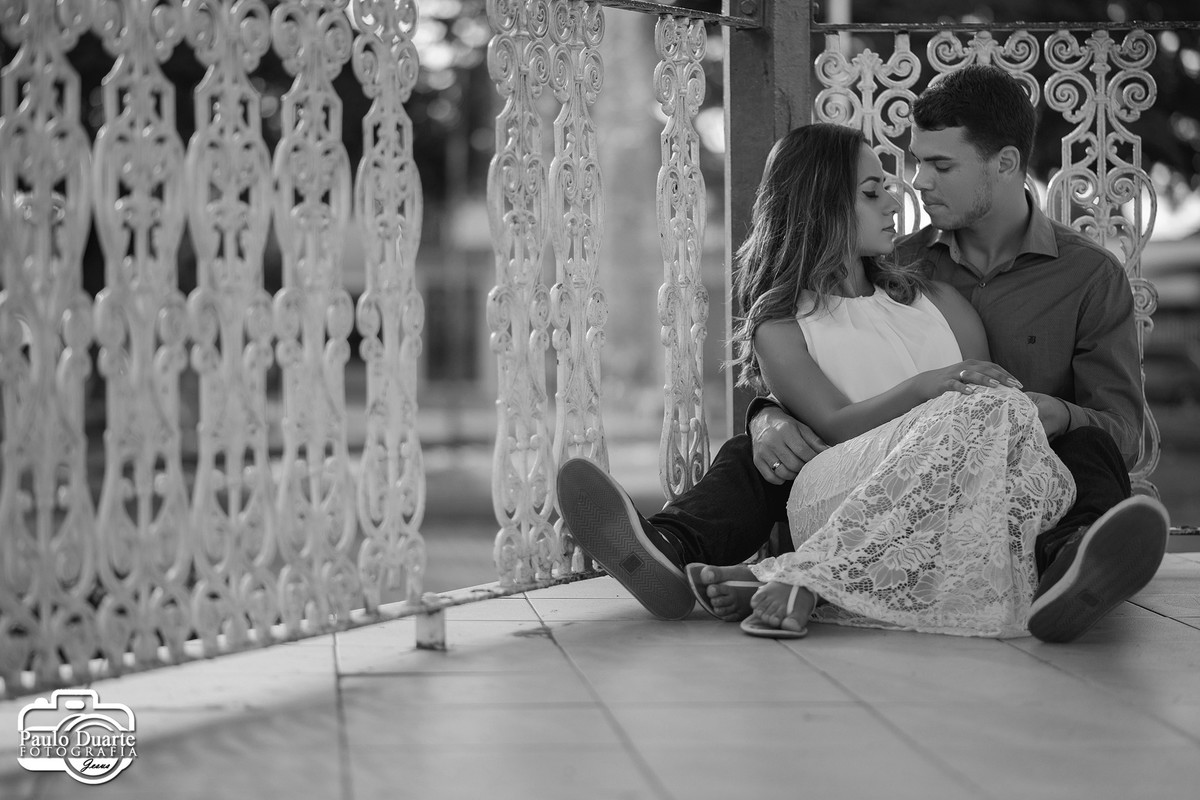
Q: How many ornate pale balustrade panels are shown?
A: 11